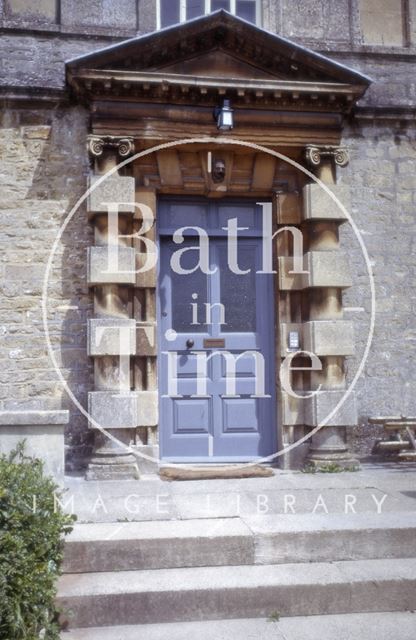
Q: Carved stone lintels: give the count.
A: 1